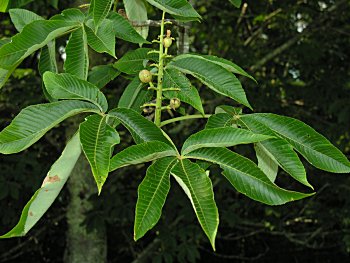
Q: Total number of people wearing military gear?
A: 0